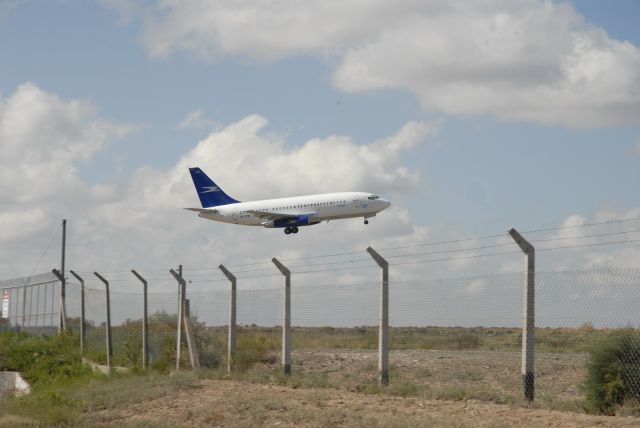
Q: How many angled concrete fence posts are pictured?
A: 9